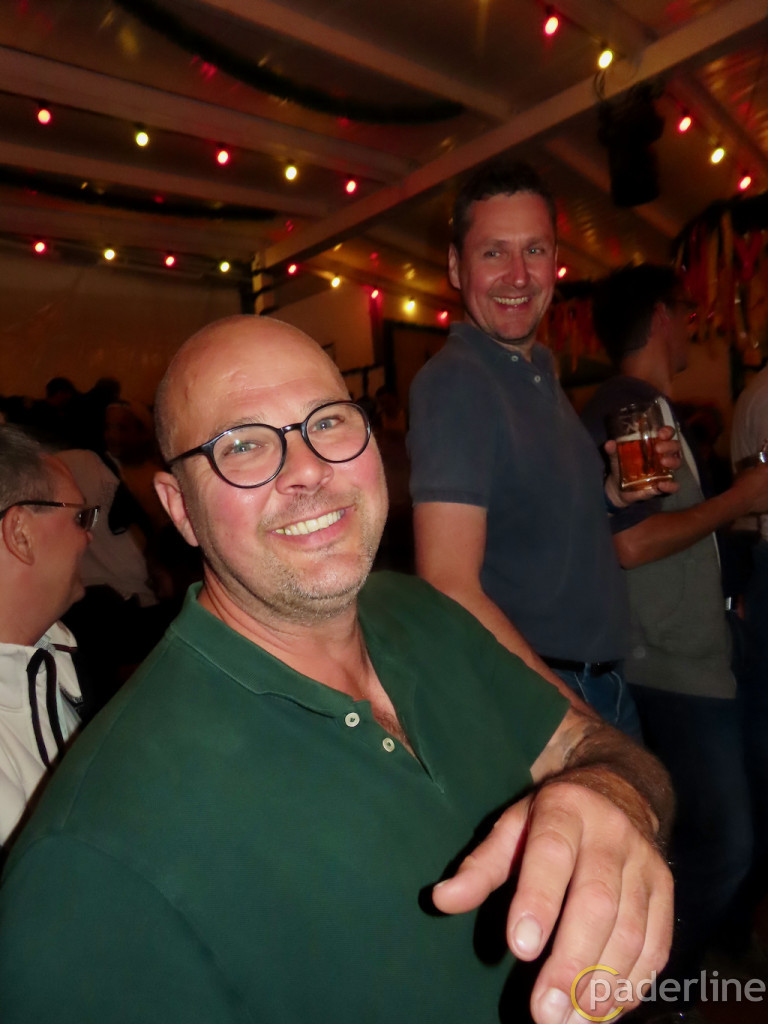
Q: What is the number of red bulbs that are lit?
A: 12